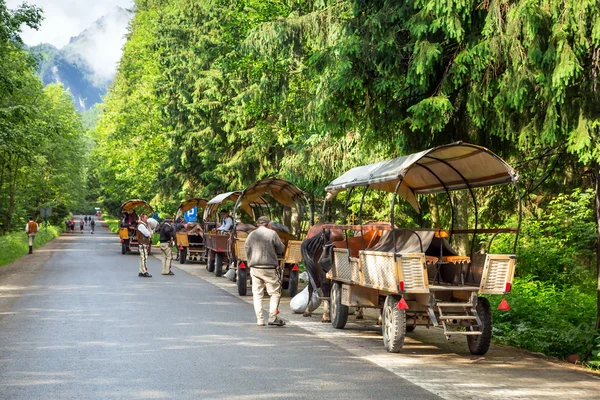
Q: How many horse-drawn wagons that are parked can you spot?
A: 5